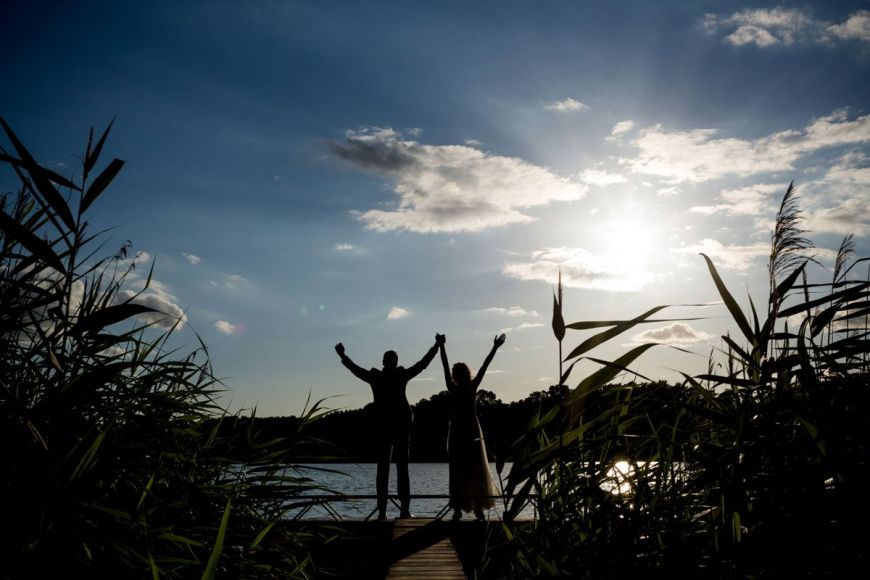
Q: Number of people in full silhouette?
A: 2